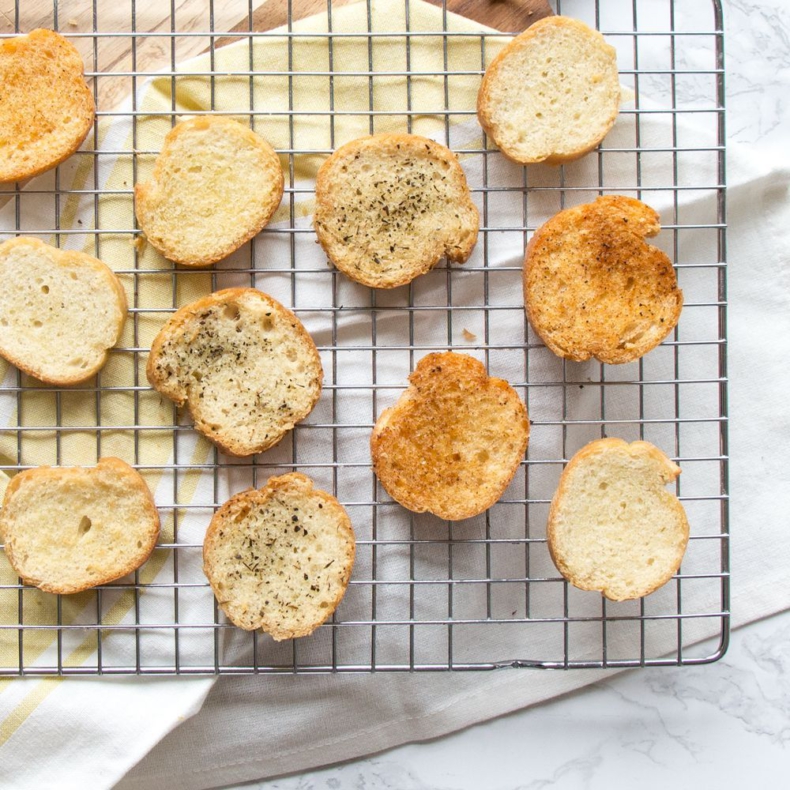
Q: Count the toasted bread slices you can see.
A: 11